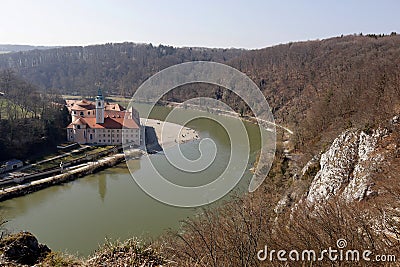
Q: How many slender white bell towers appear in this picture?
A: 1